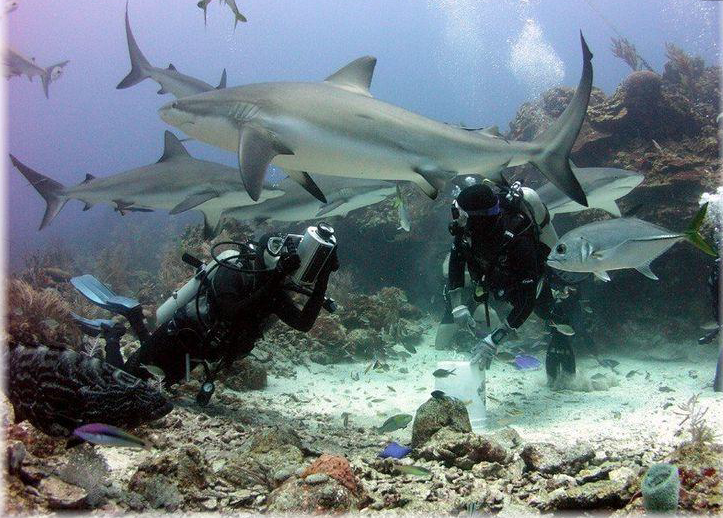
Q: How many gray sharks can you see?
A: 6